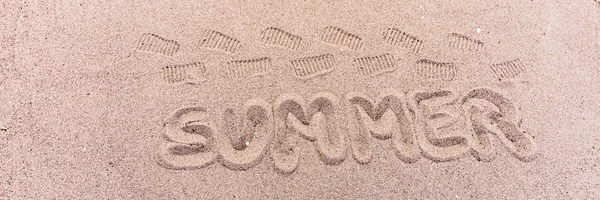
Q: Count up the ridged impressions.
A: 12